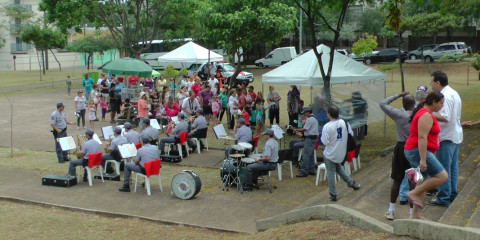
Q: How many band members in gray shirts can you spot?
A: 12